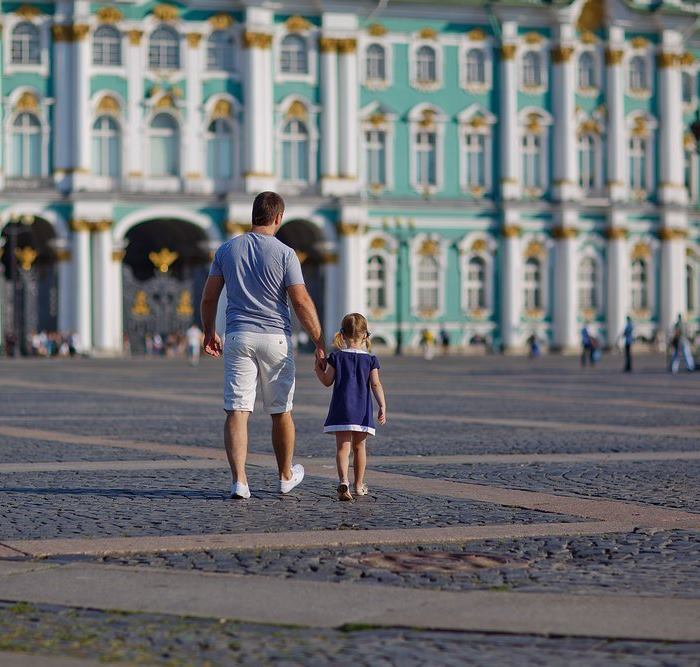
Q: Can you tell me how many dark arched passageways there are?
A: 3